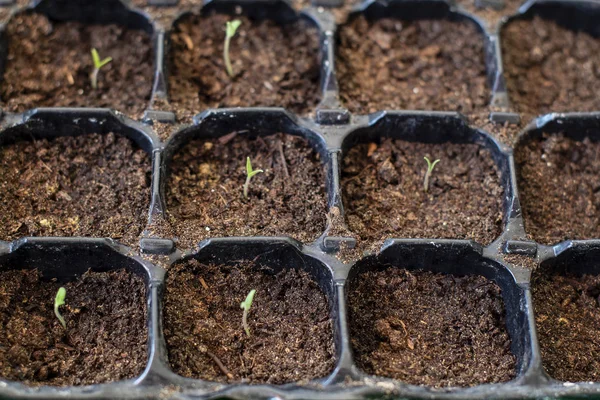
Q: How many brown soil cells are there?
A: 12